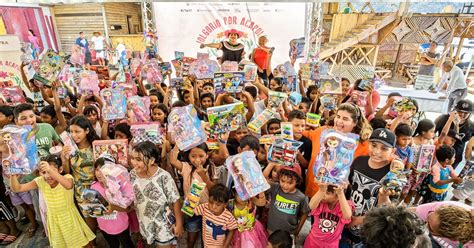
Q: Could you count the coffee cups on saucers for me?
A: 0